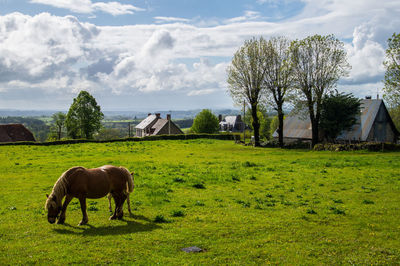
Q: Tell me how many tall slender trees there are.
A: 3